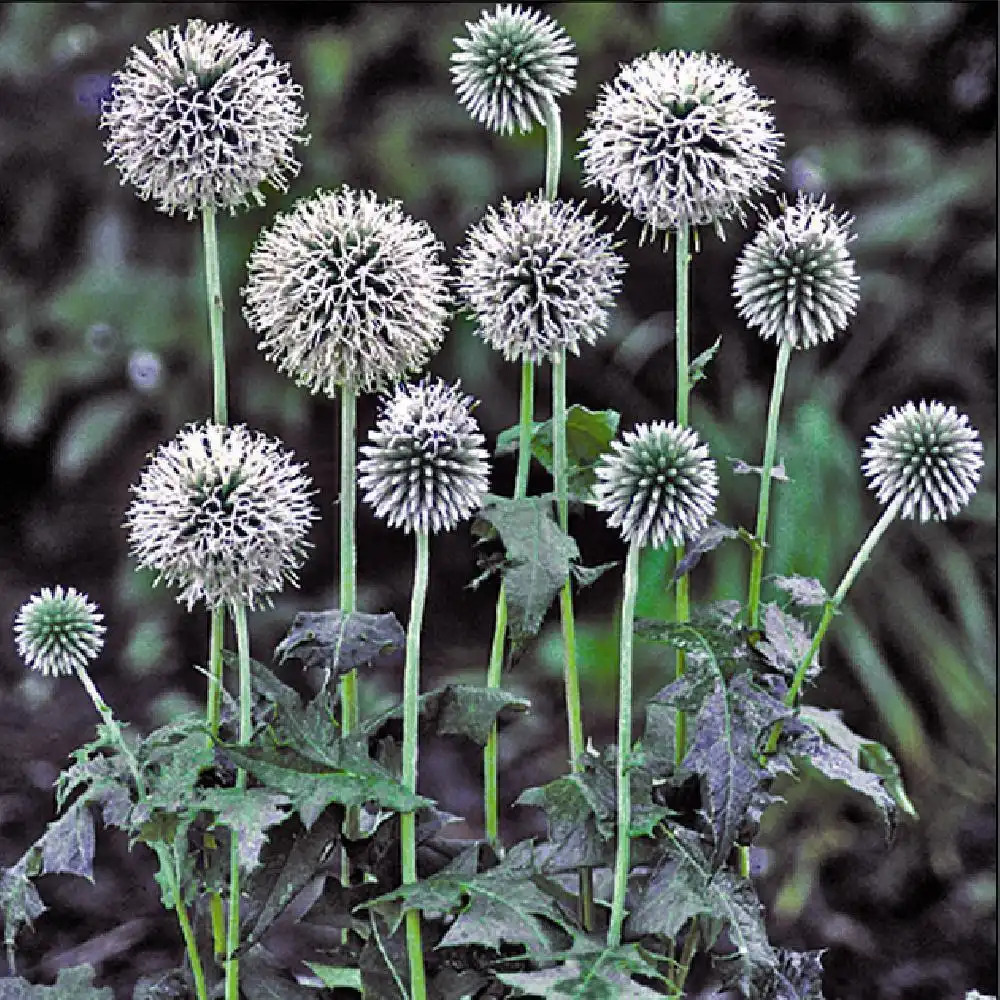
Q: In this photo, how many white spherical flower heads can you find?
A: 11